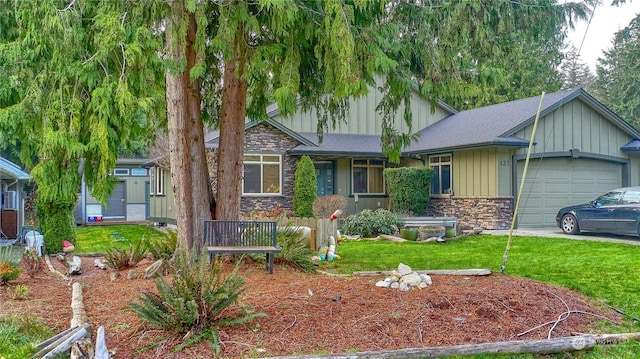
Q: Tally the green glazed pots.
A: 2